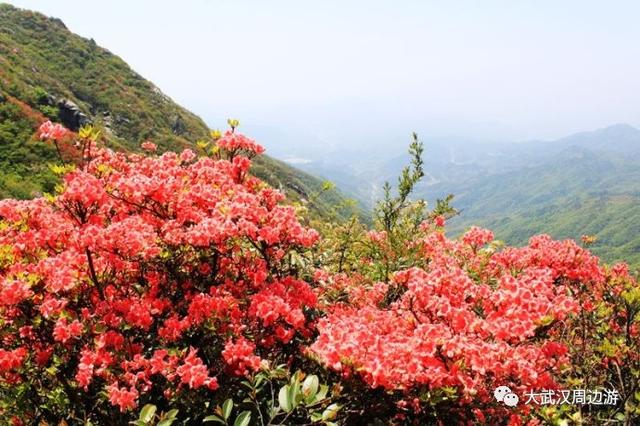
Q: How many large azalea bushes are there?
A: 2